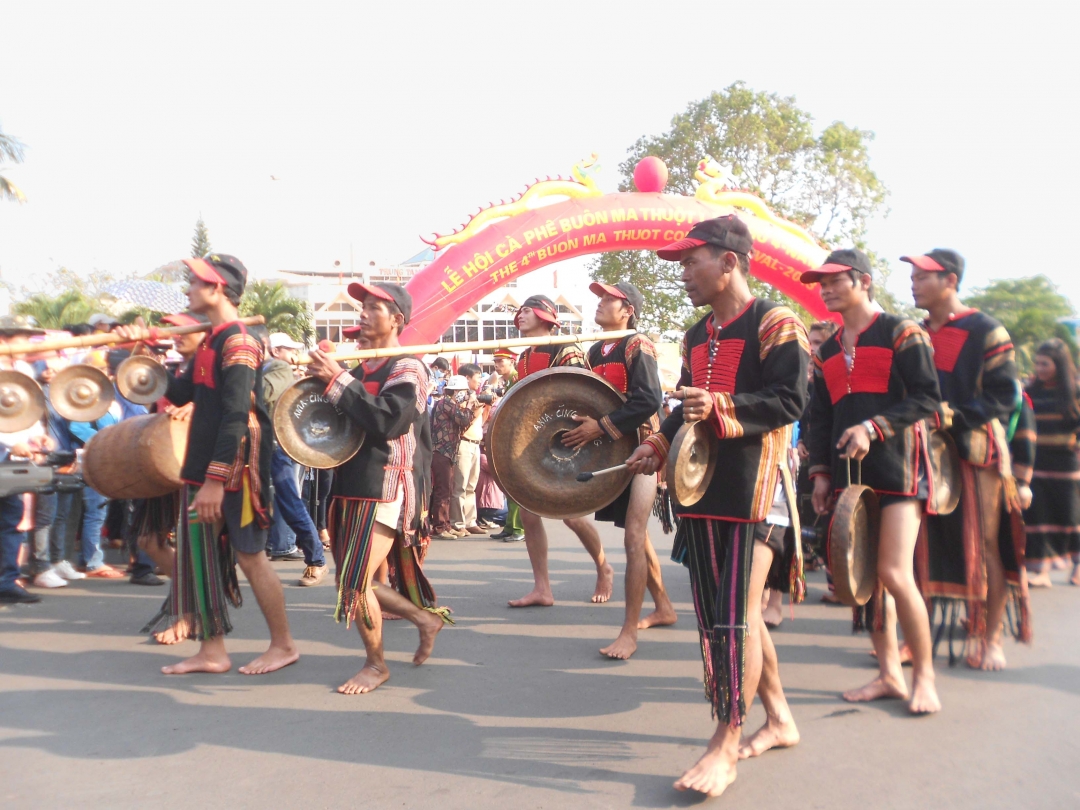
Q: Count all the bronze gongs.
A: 8